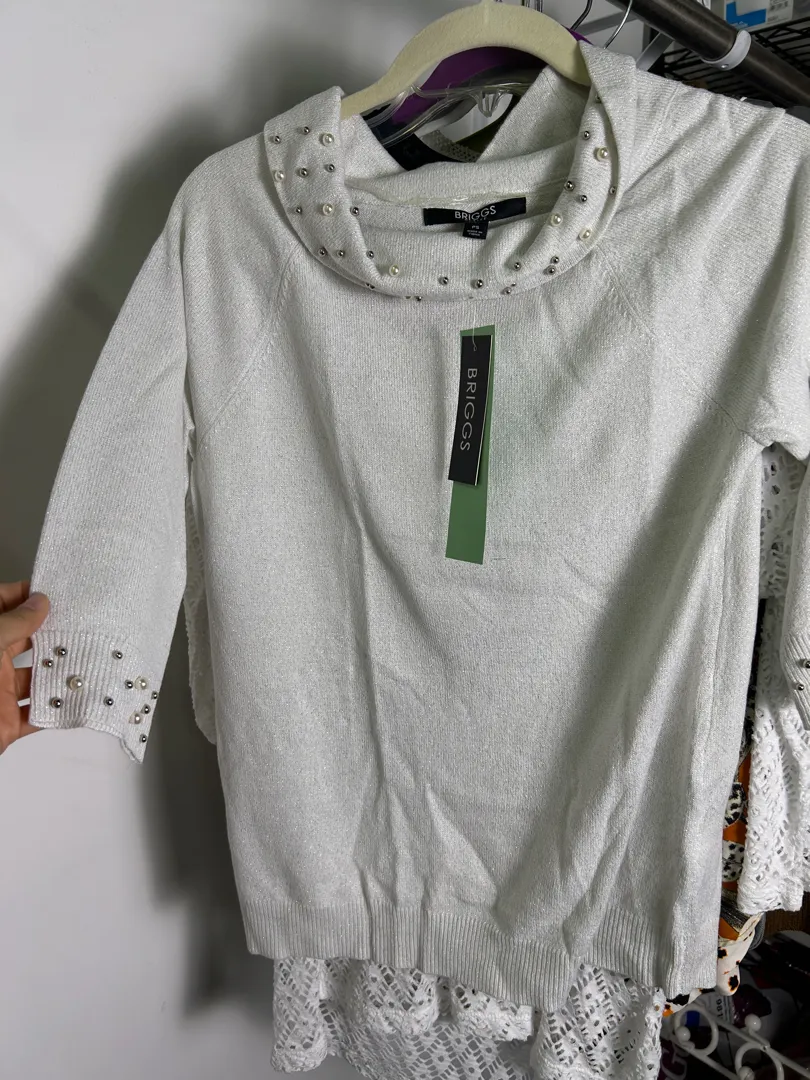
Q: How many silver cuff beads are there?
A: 11